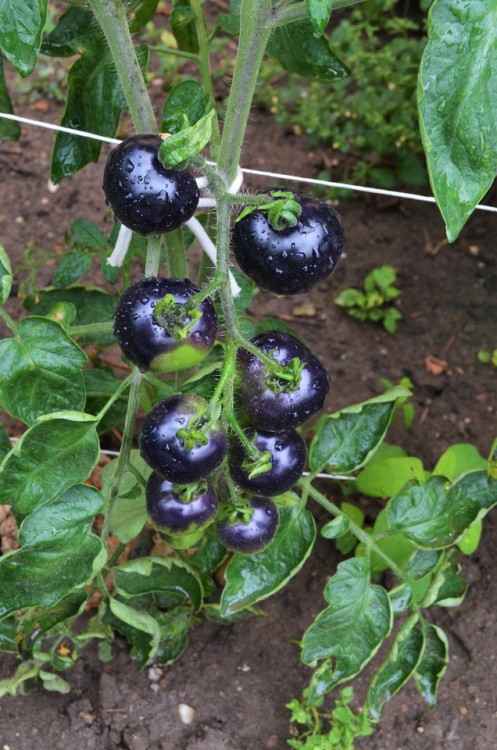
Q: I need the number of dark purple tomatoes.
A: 8